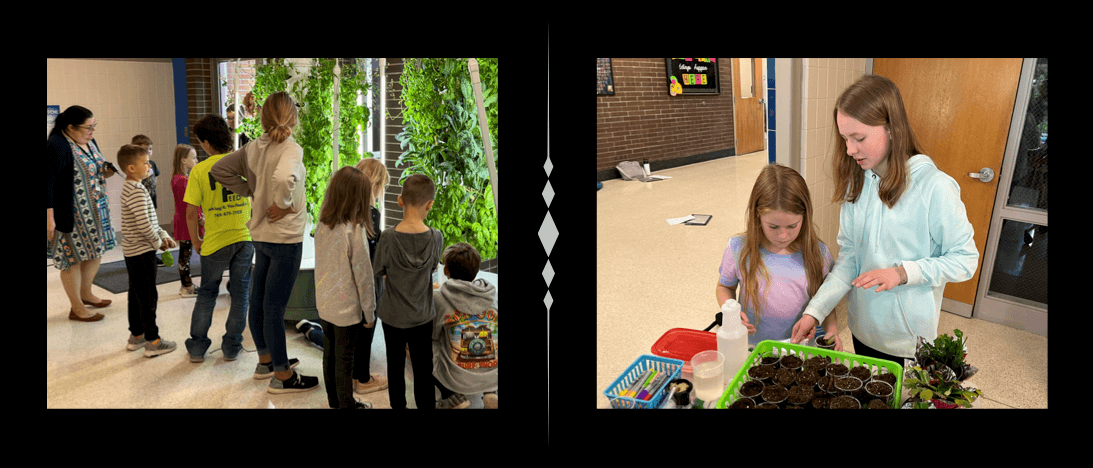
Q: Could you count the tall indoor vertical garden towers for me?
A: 2